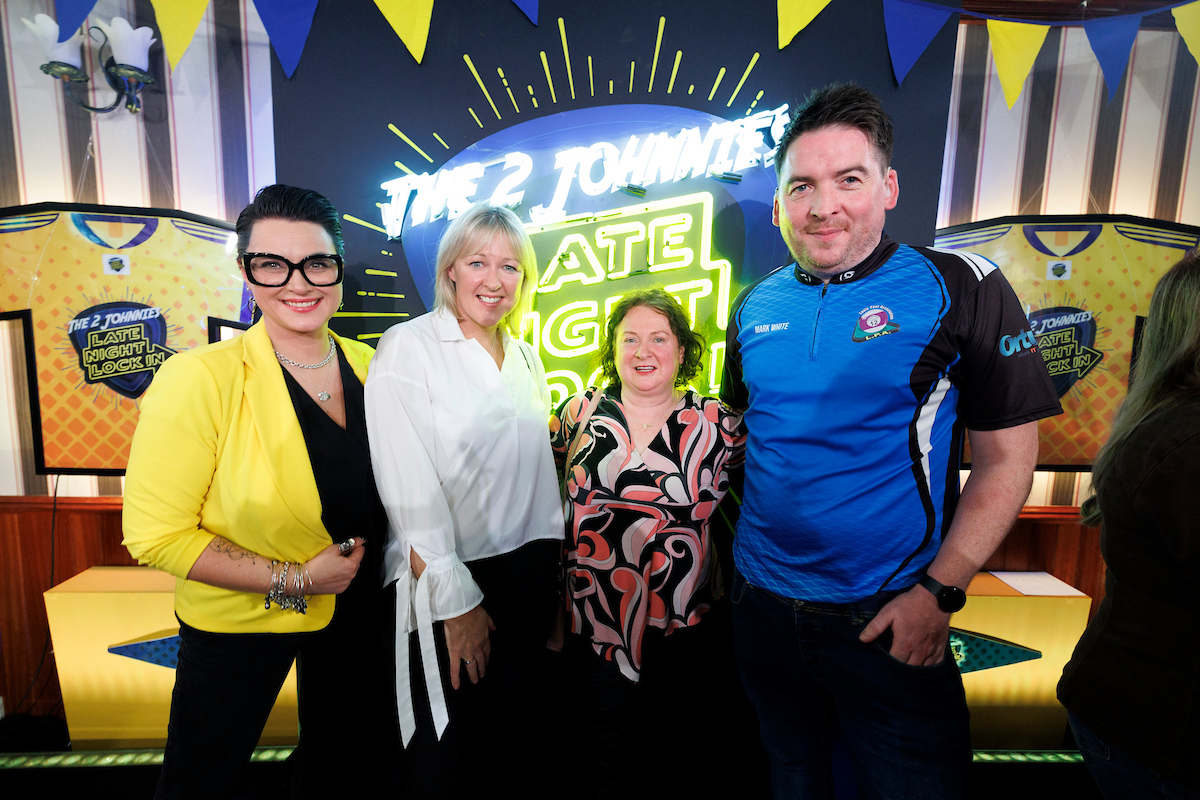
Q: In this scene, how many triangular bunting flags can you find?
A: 10